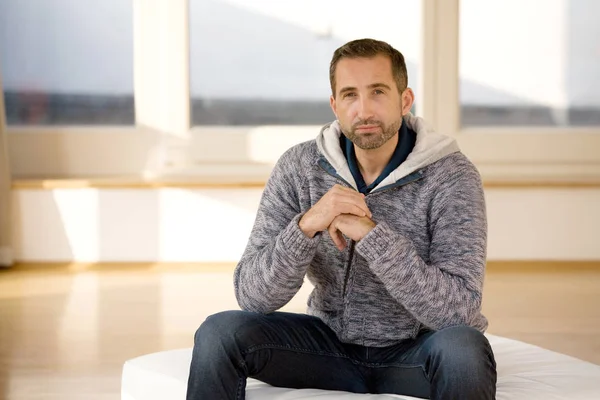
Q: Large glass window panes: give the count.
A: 3